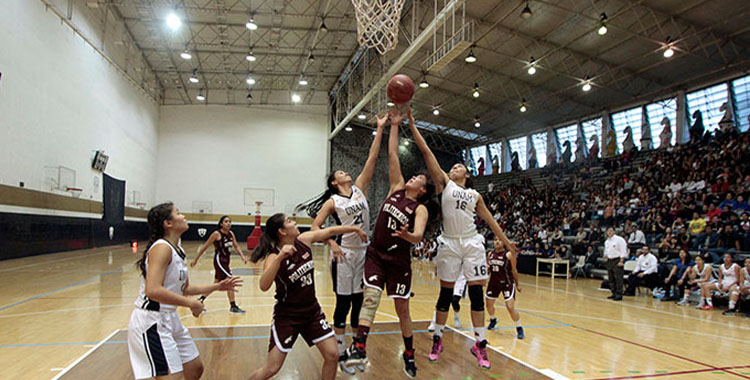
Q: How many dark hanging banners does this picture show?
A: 1